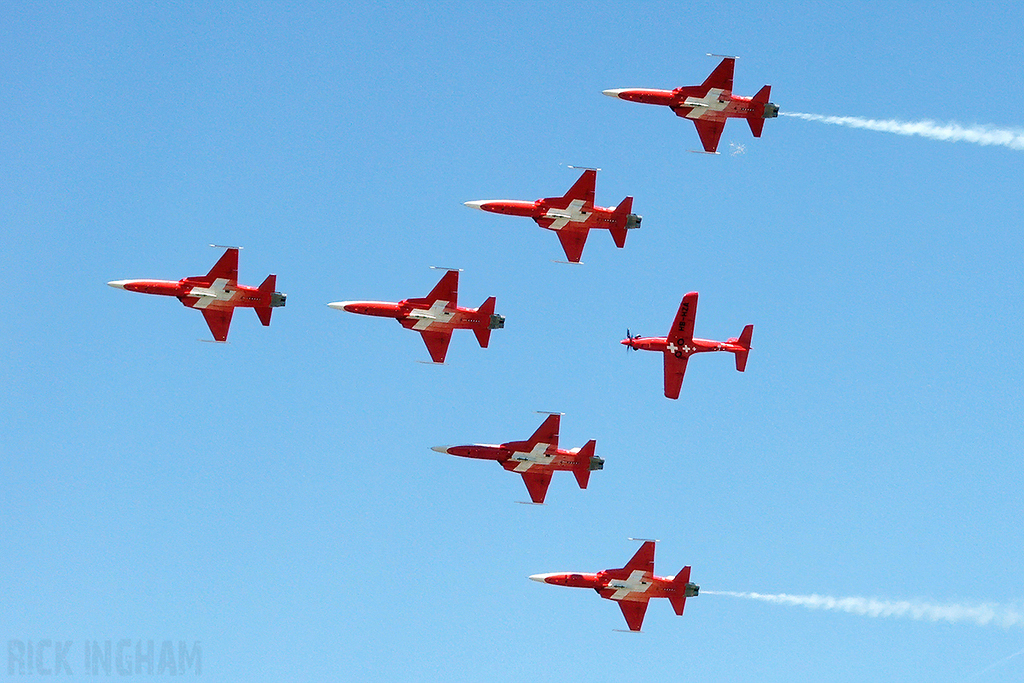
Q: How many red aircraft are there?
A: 7